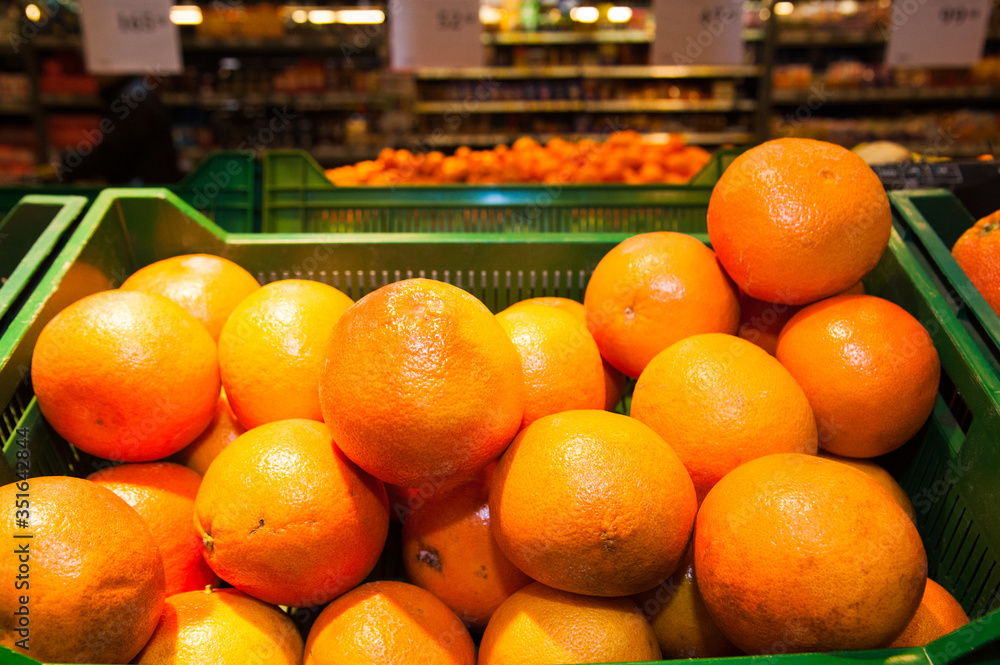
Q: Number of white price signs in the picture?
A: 4